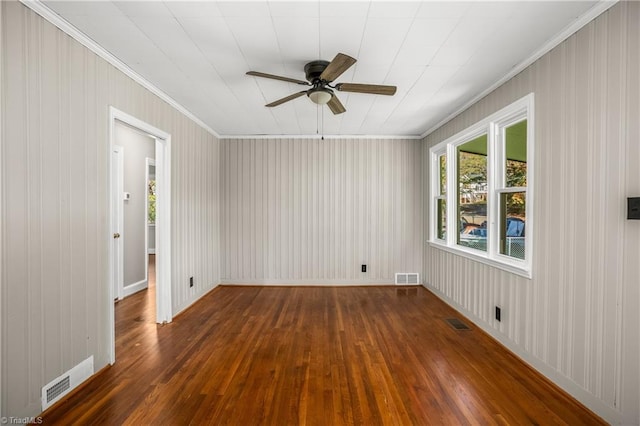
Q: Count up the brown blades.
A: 5